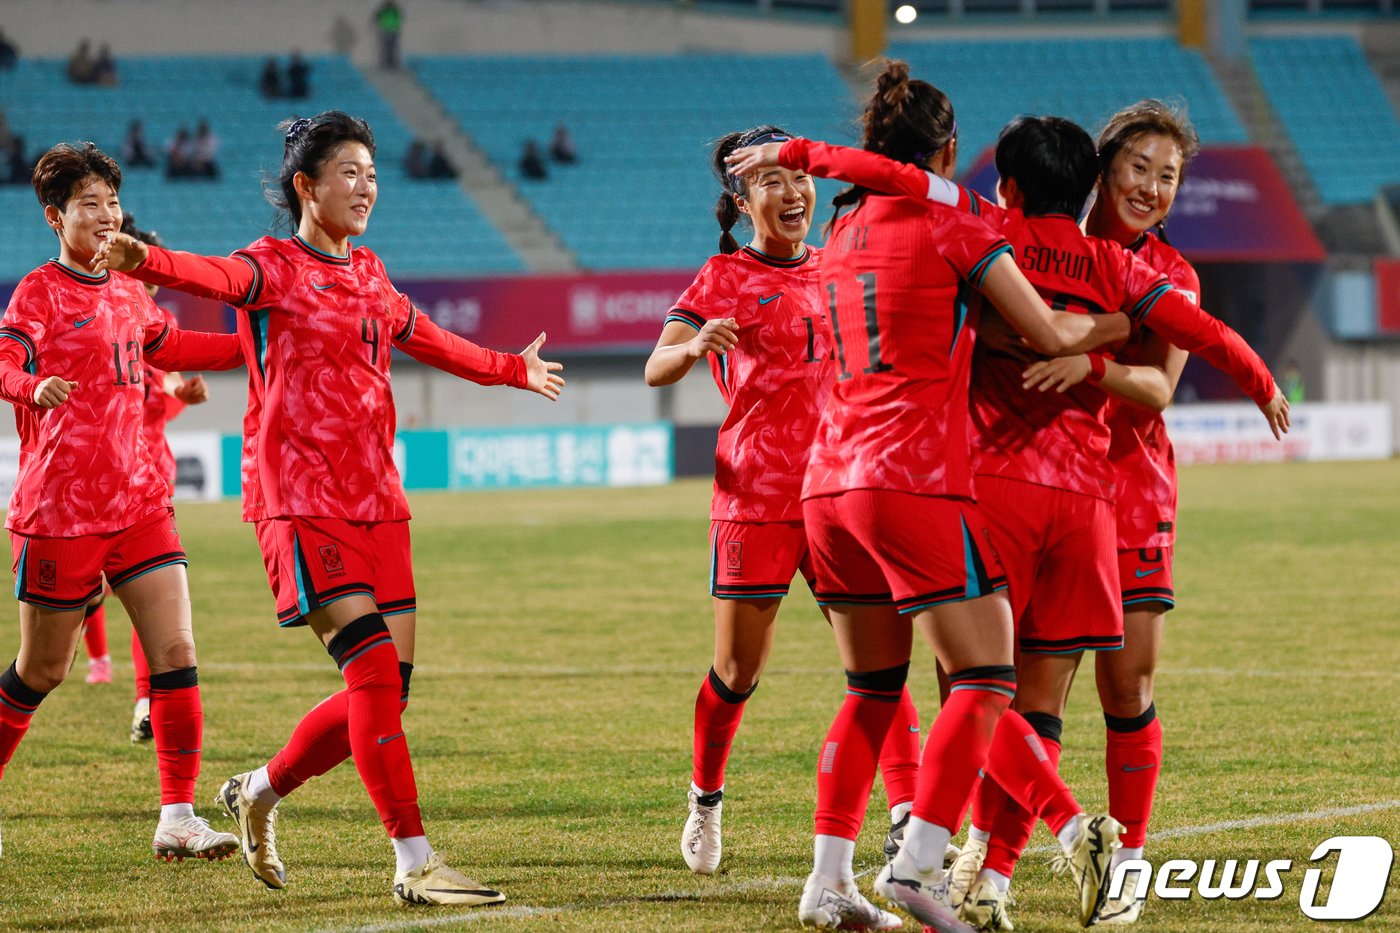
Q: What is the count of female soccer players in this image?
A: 7